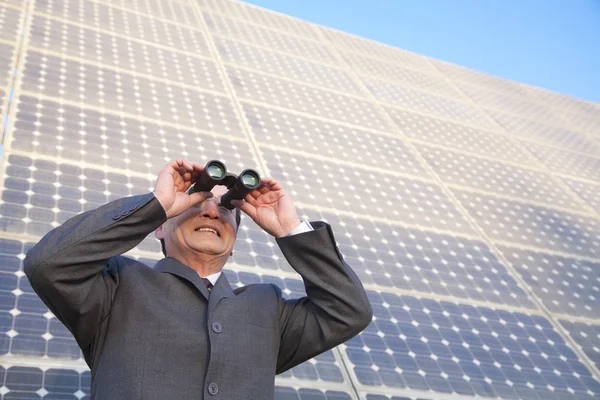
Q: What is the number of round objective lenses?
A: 2